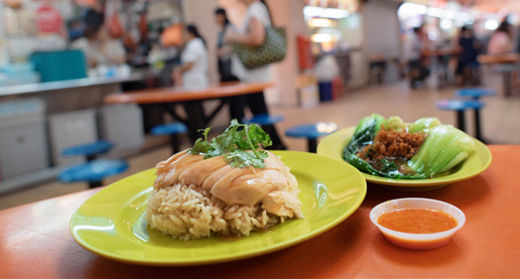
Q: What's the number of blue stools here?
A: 7